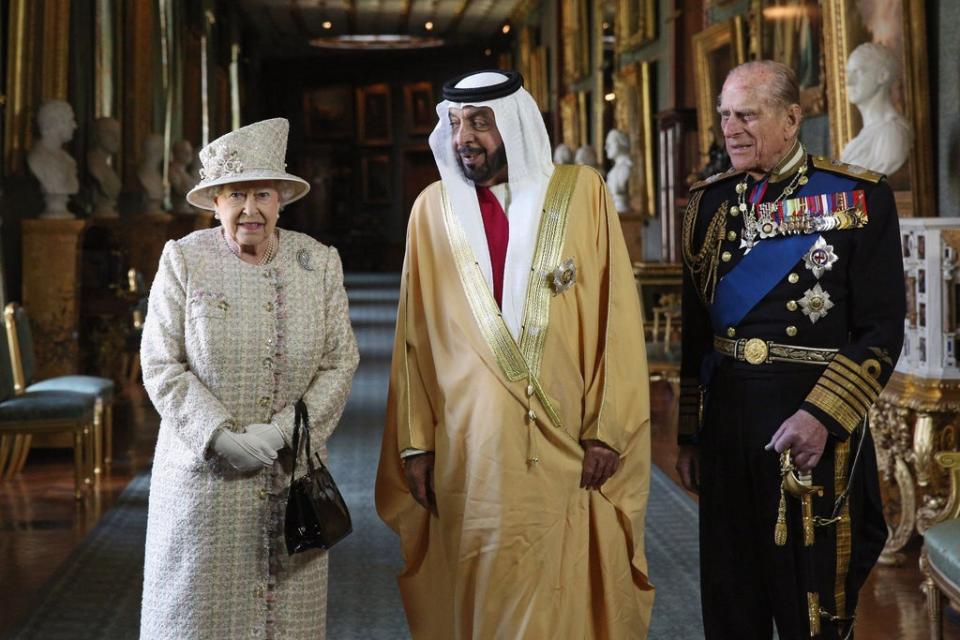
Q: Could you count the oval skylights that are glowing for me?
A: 1